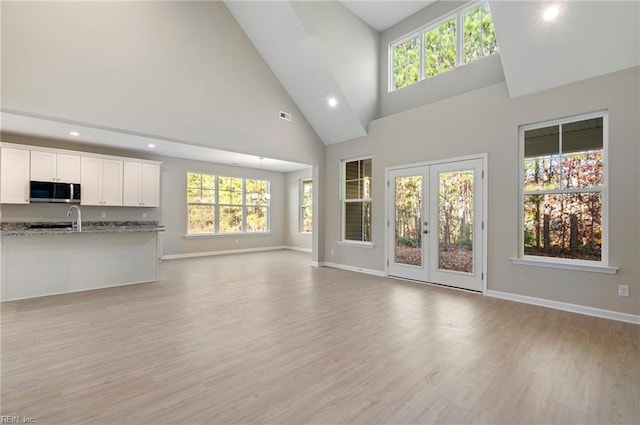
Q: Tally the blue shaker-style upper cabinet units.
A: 0